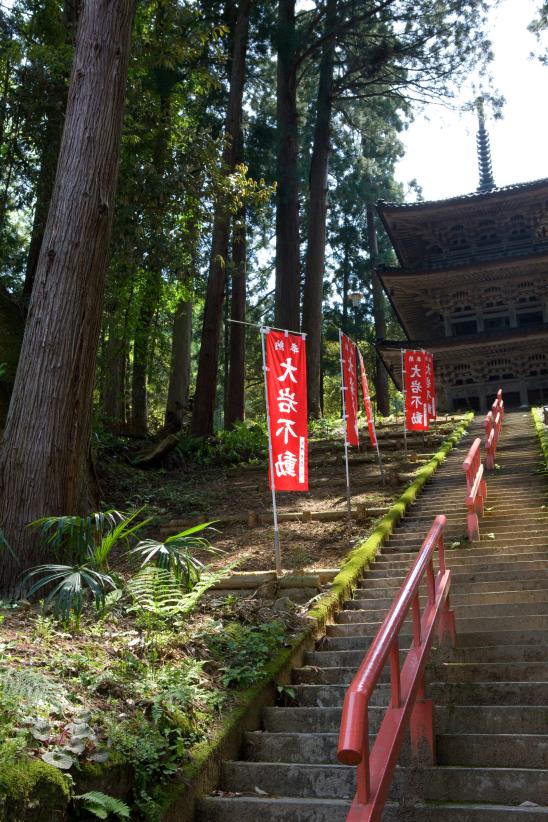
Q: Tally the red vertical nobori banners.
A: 5